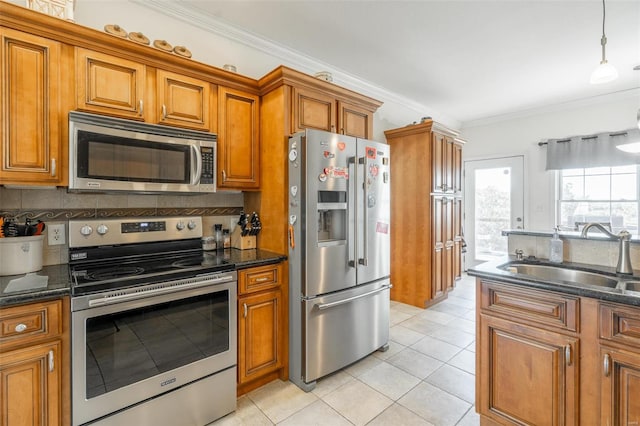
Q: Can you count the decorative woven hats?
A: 4